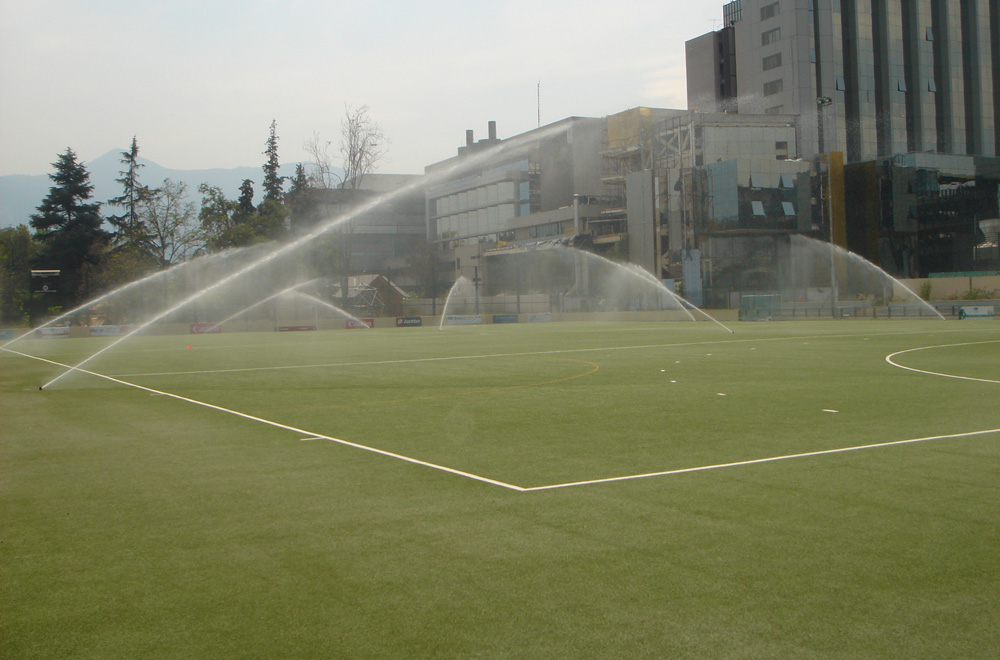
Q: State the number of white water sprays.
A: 8